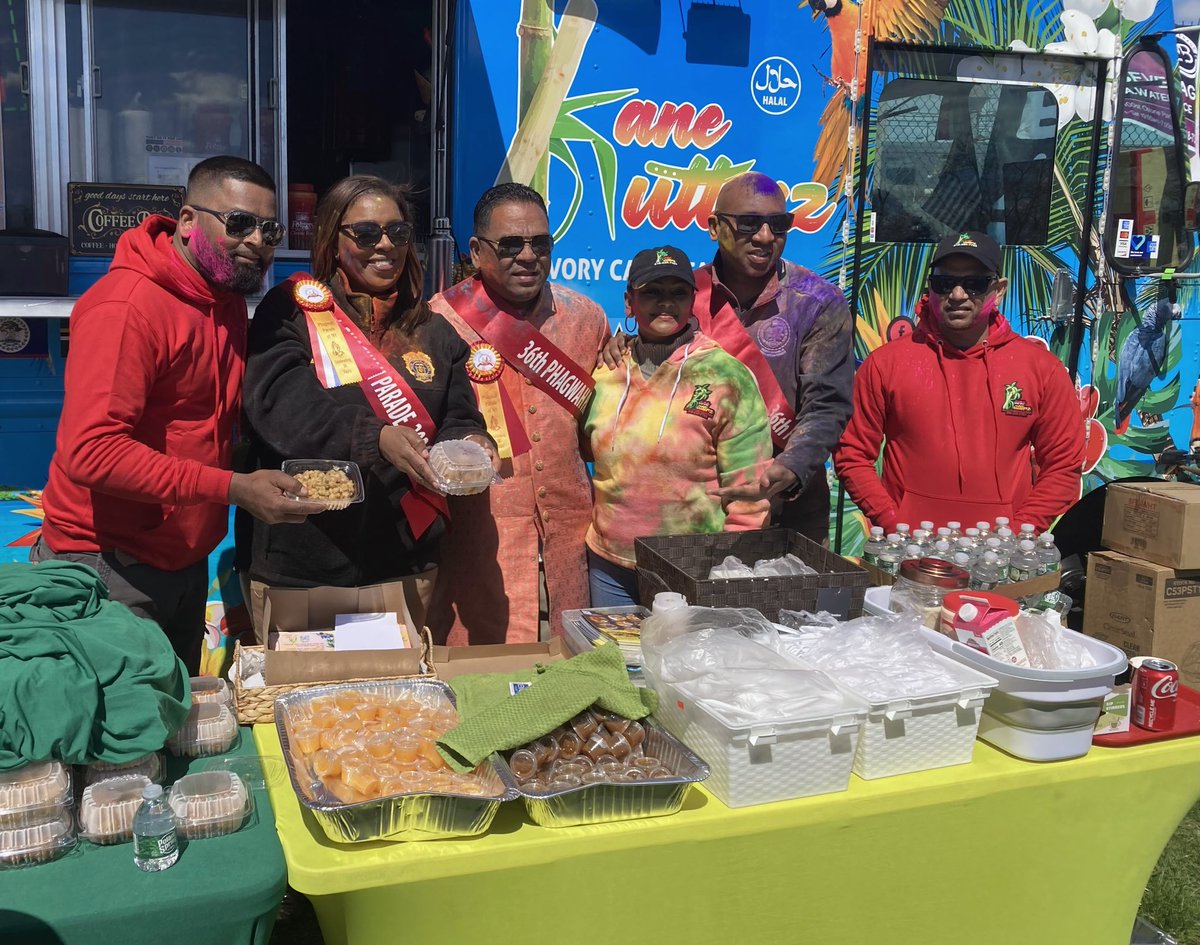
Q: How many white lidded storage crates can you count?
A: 2